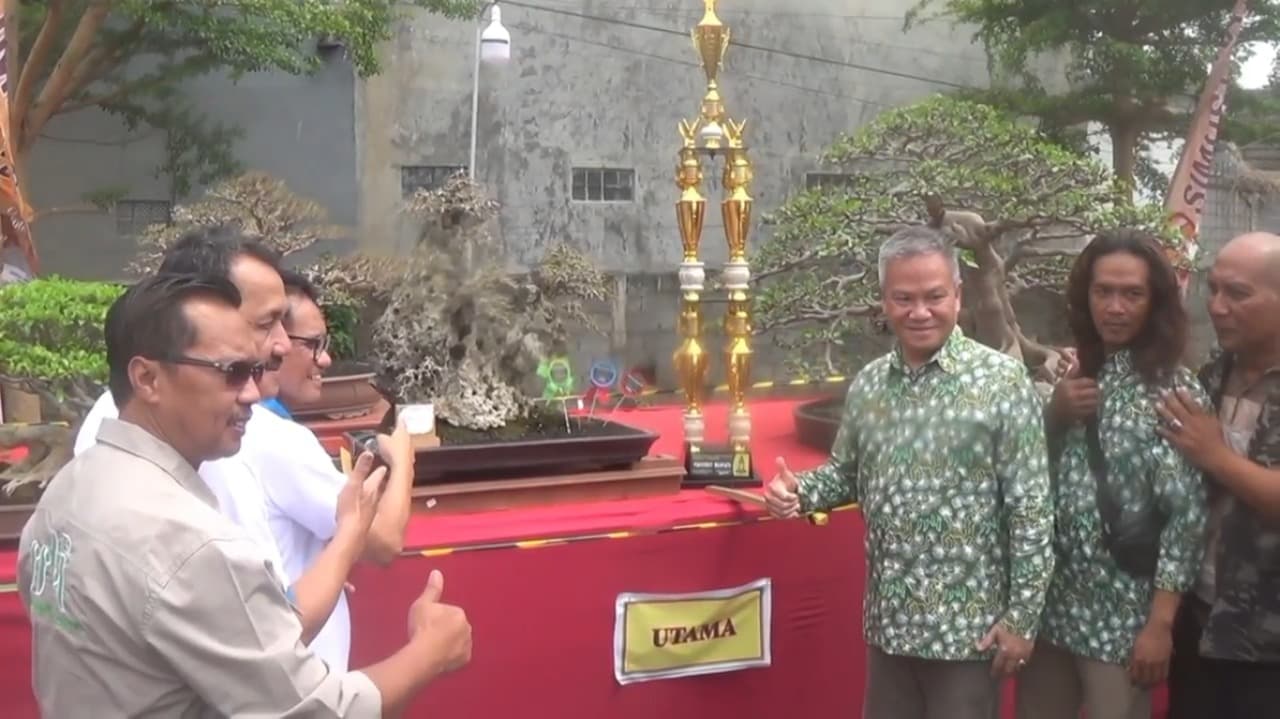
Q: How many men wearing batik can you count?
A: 2